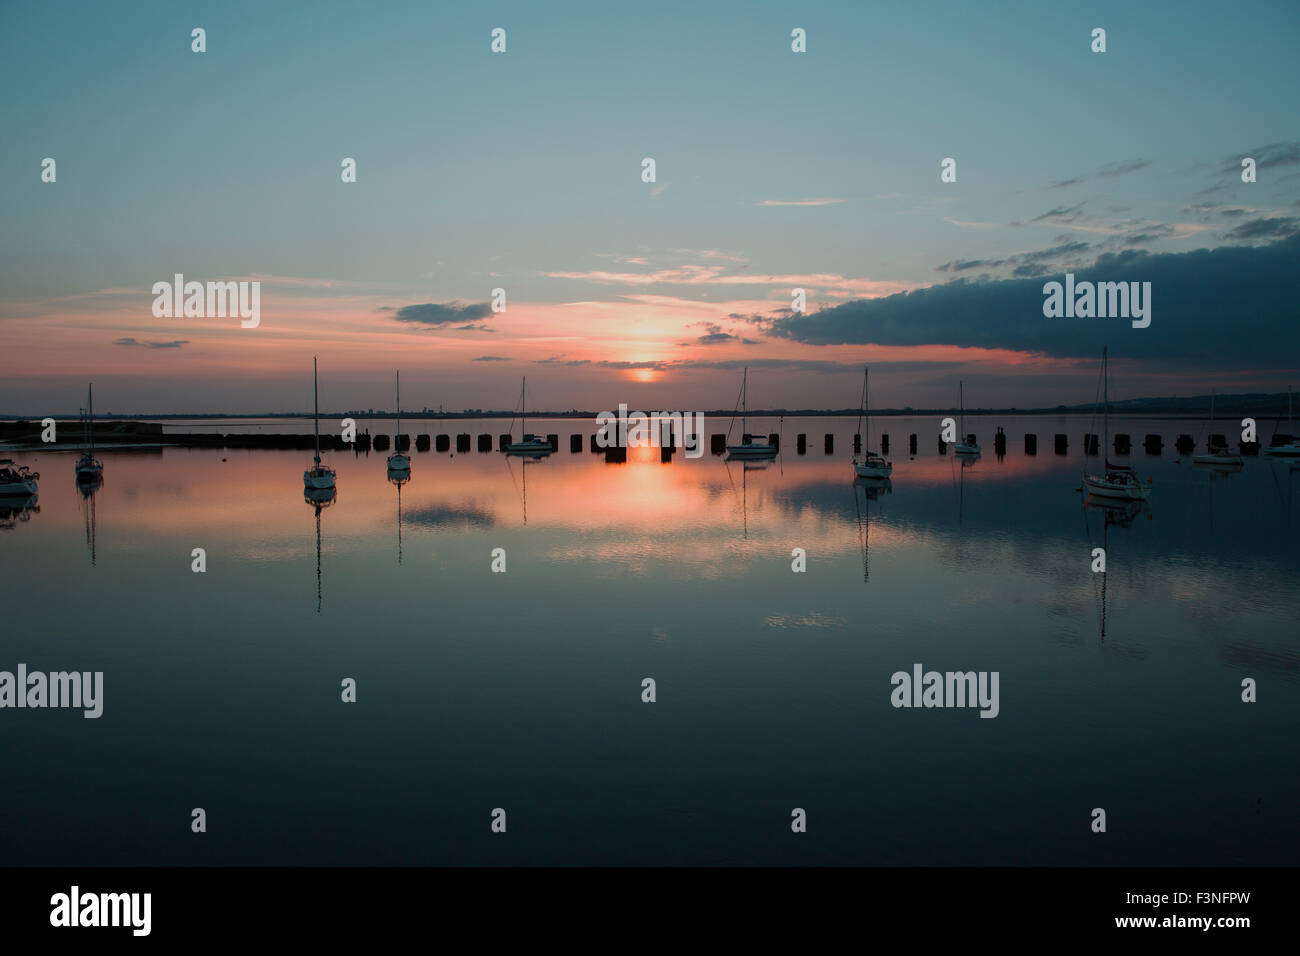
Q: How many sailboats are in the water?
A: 11